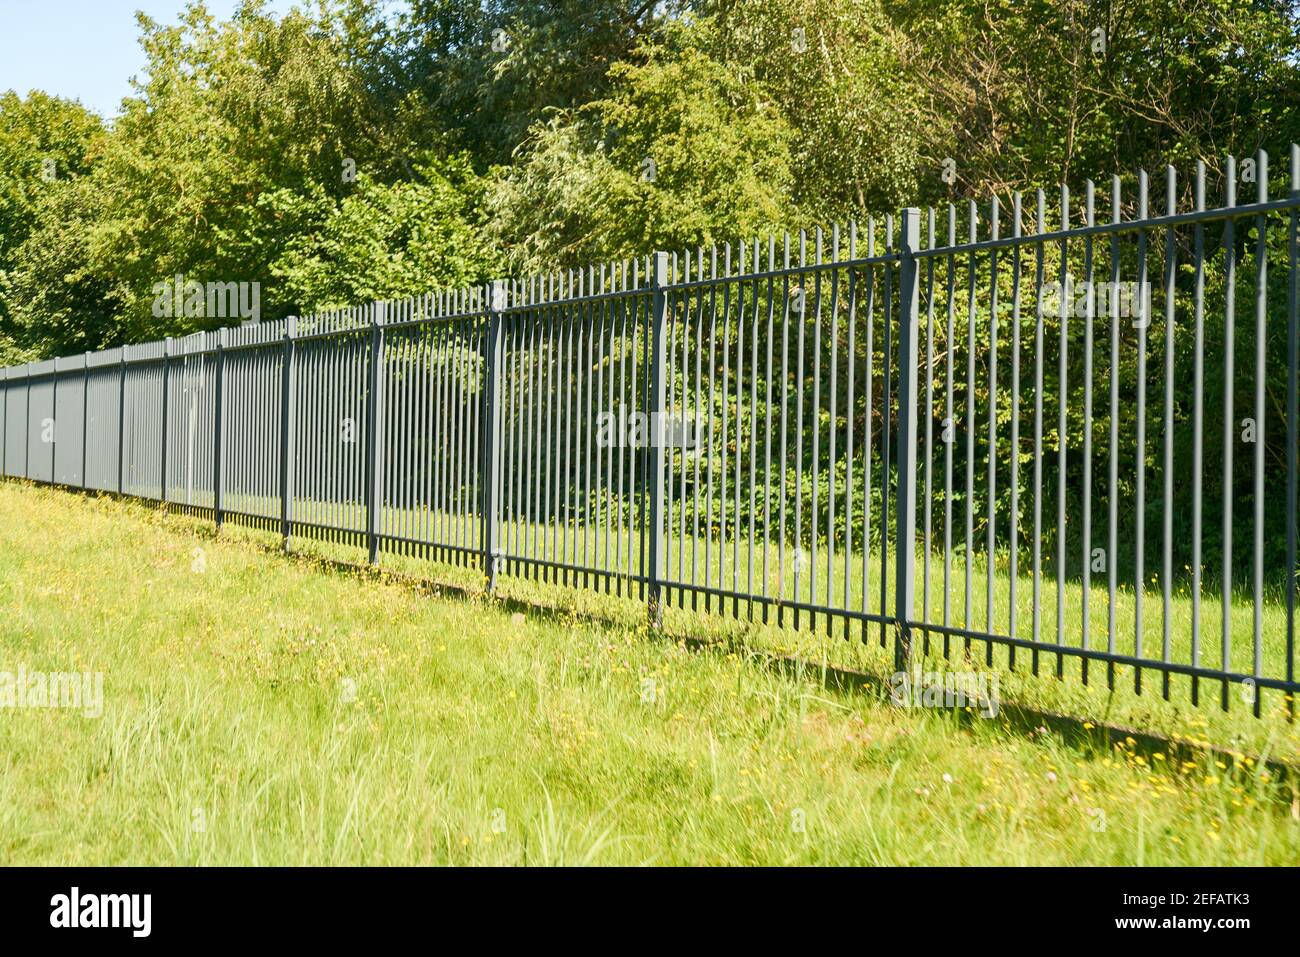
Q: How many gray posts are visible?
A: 12